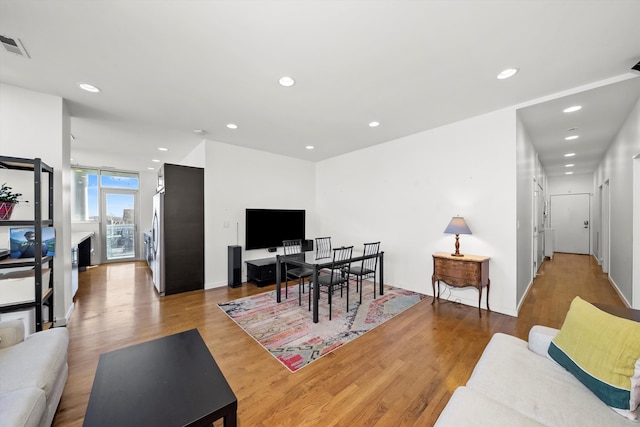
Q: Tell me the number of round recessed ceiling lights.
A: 14